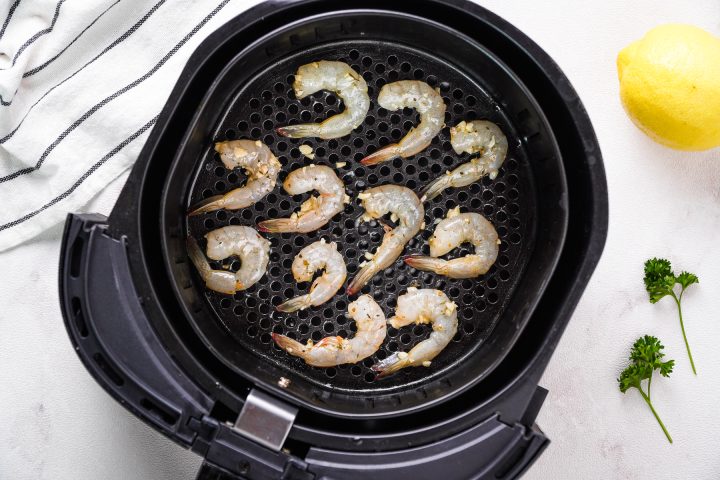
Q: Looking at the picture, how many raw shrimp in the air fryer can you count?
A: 11